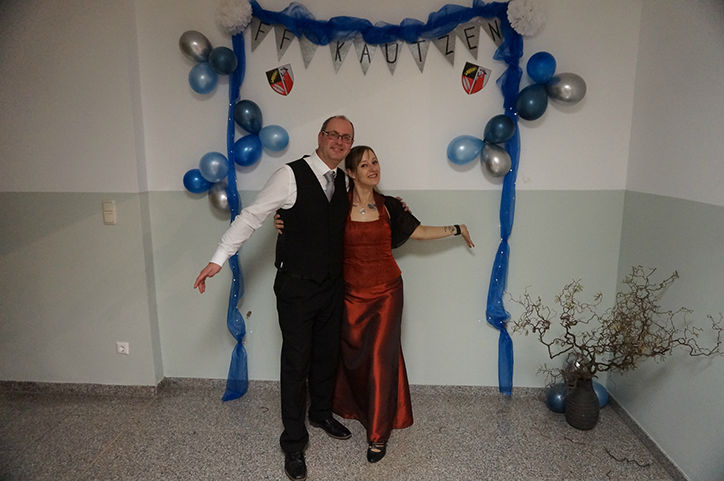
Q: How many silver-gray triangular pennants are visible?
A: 10